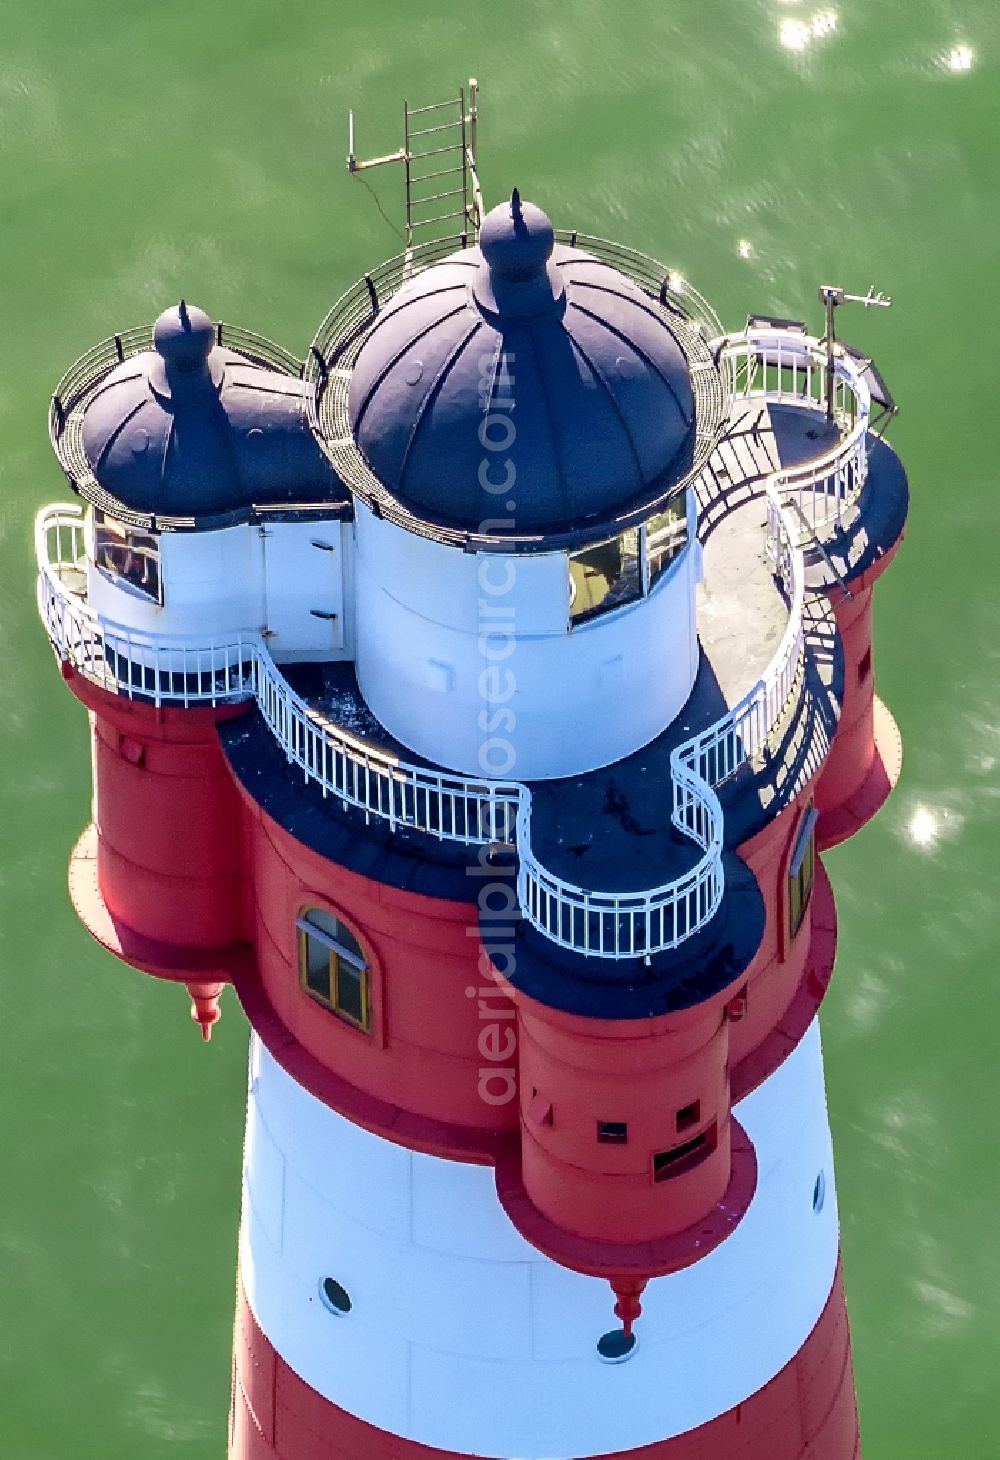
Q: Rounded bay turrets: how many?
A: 3